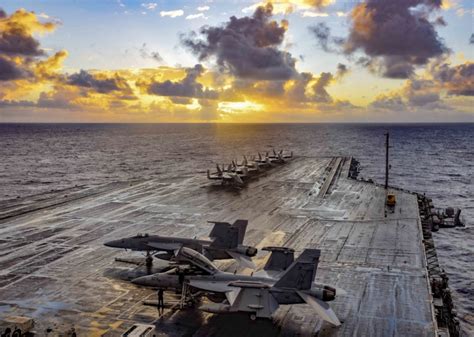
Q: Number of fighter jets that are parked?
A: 7